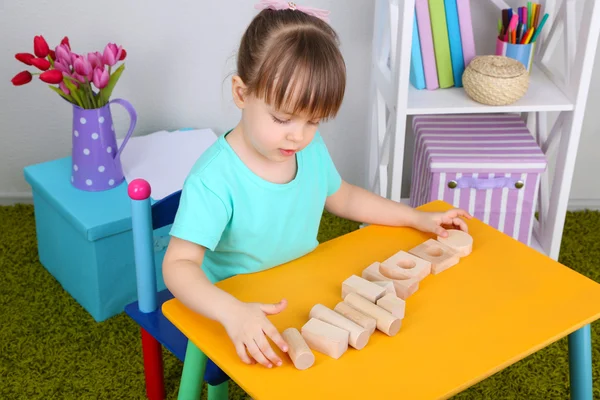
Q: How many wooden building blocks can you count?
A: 12